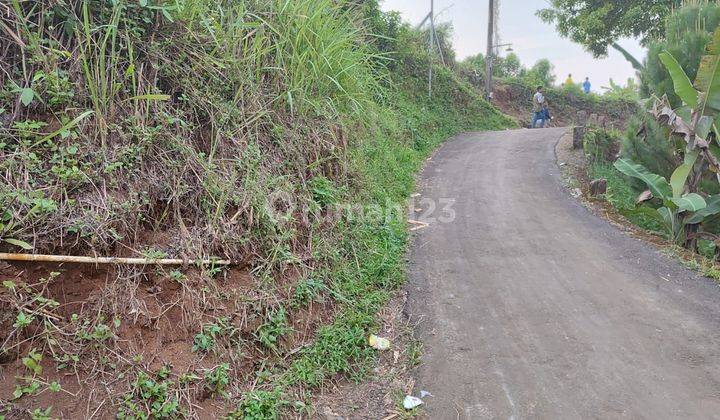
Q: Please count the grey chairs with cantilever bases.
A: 0